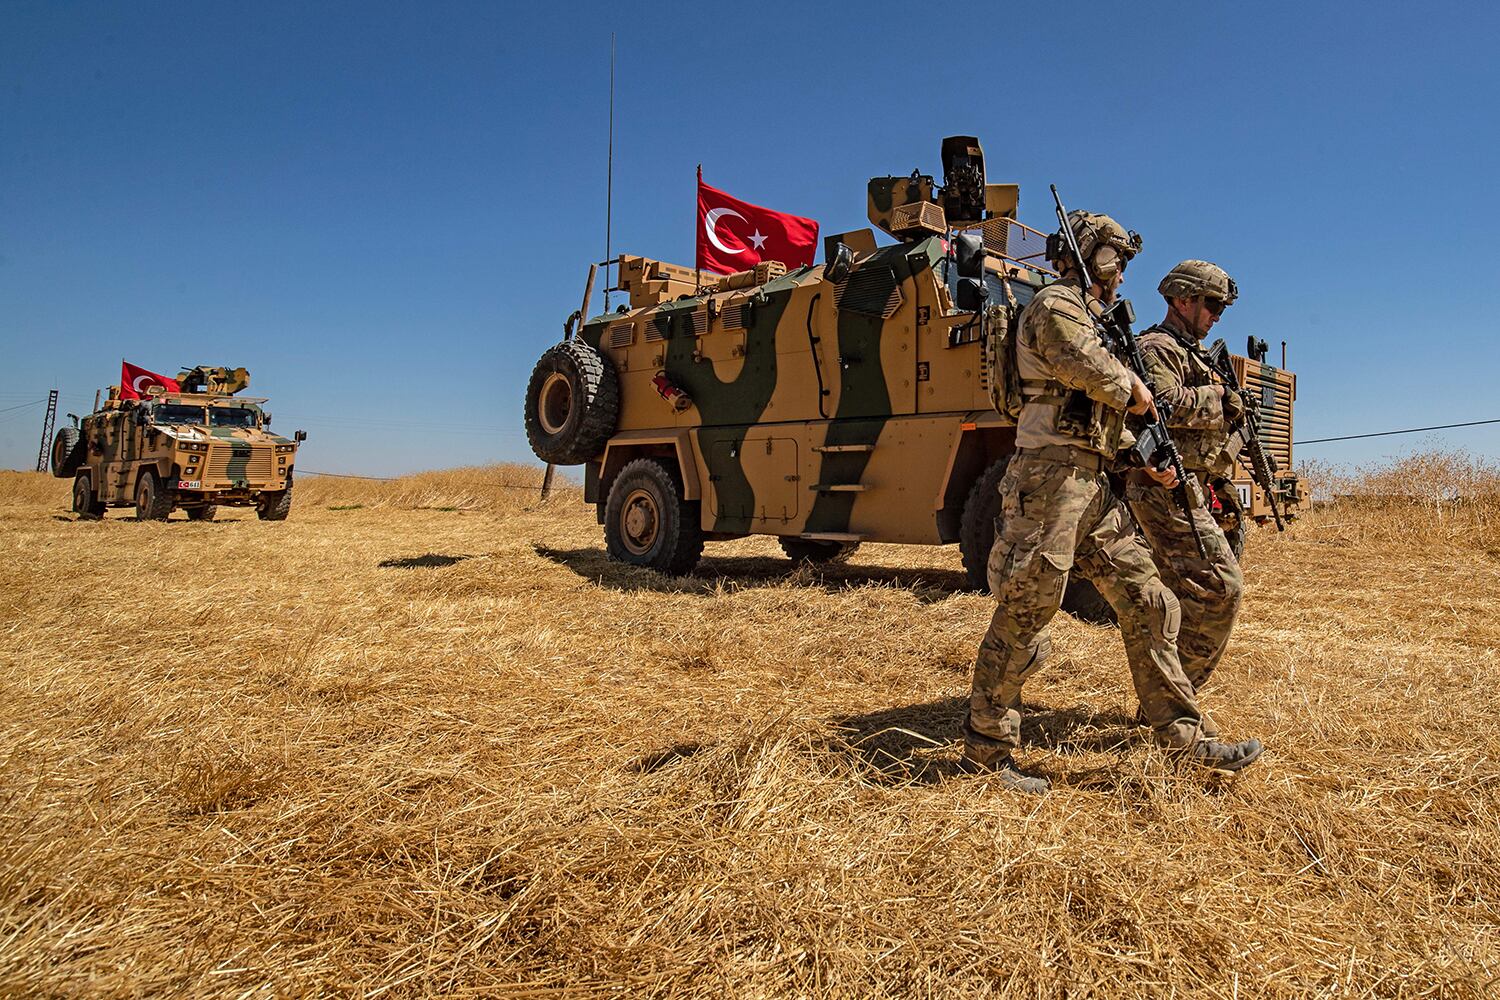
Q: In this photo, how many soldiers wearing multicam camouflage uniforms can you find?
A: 2